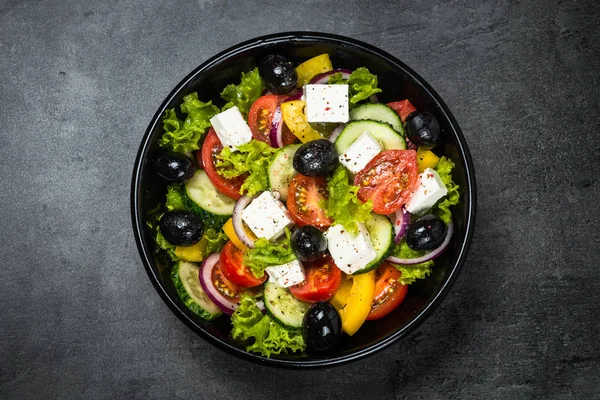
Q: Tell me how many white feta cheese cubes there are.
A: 7